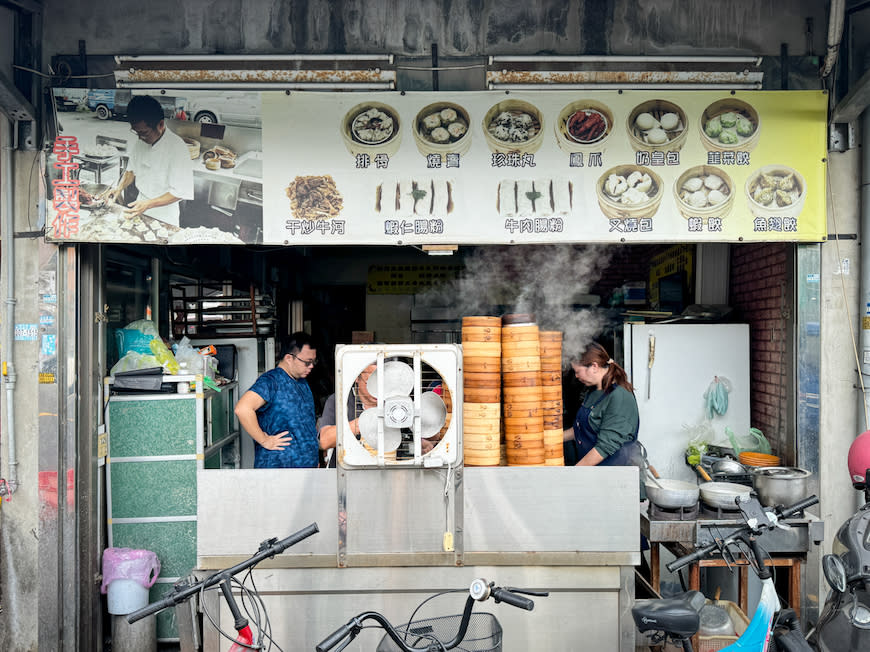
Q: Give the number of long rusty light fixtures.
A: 2